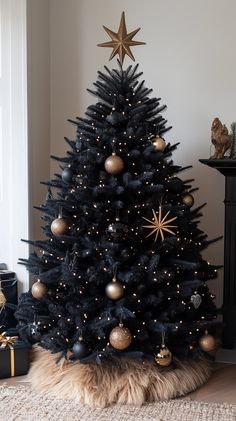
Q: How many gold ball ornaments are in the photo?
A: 9